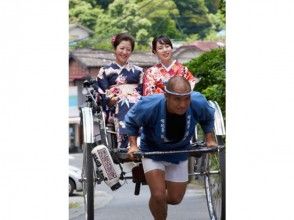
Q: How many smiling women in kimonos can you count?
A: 2